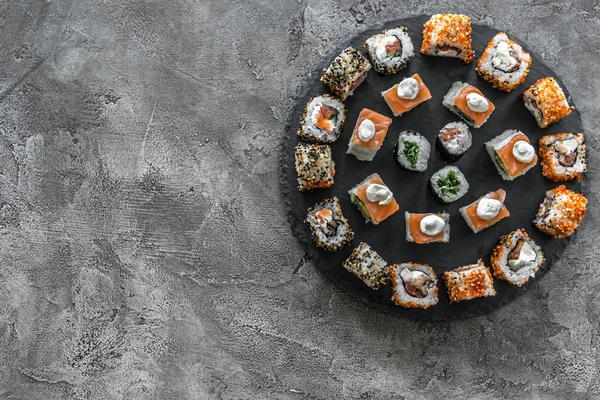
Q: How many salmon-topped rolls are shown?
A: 7